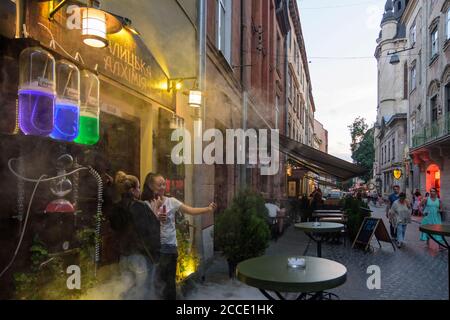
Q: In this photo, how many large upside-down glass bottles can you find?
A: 3